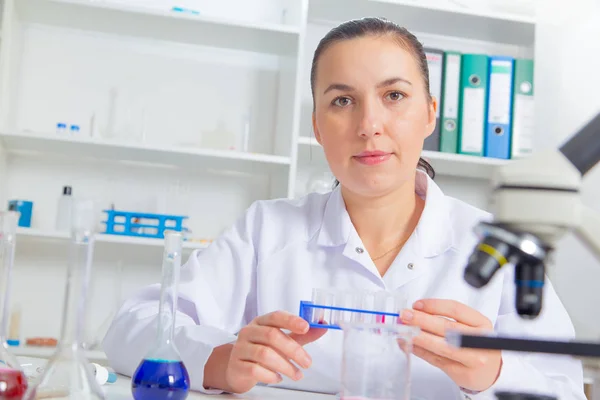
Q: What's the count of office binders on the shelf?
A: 5